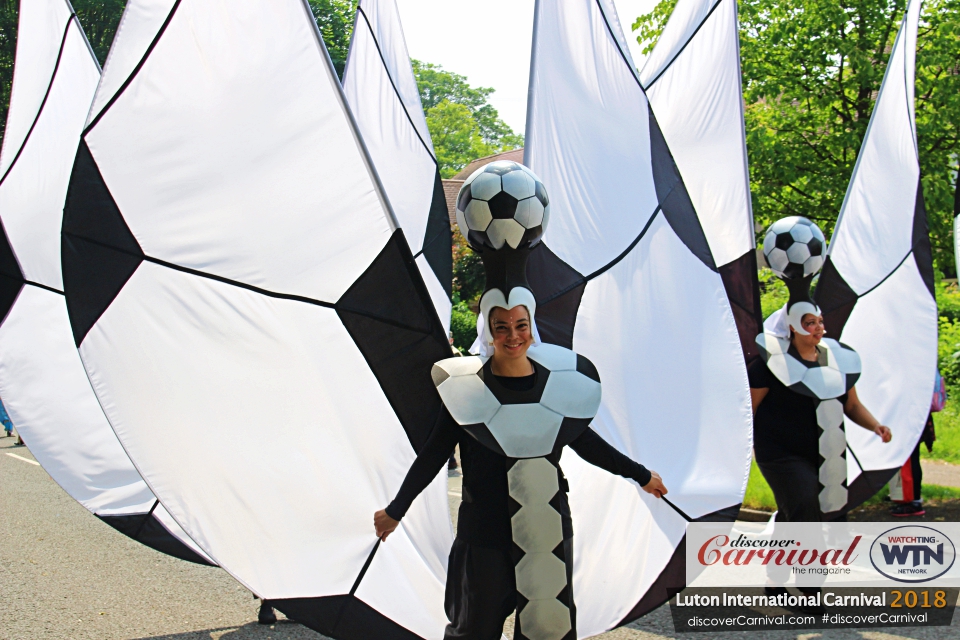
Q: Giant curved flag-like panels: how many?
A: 6